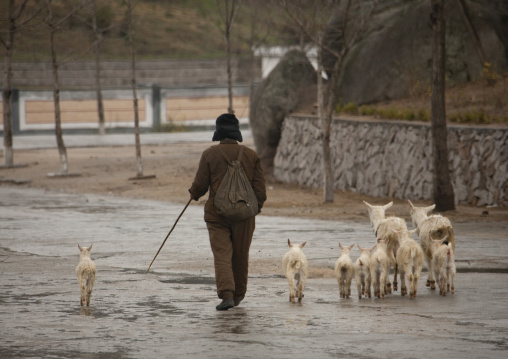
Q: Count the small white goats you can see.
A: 7